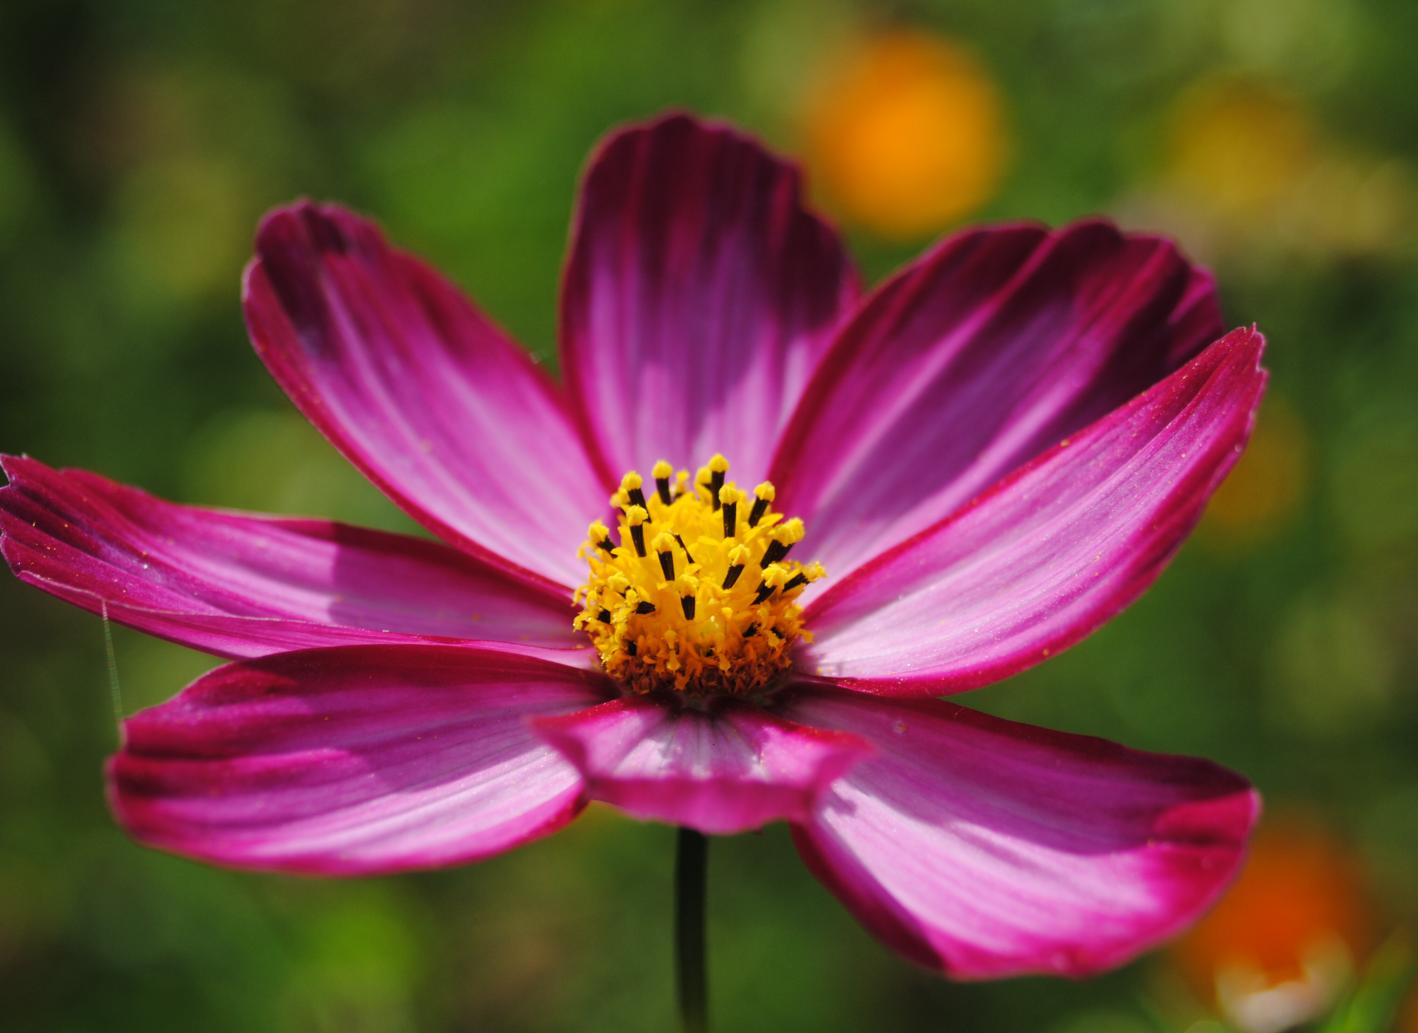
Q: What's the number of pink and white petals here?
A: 8